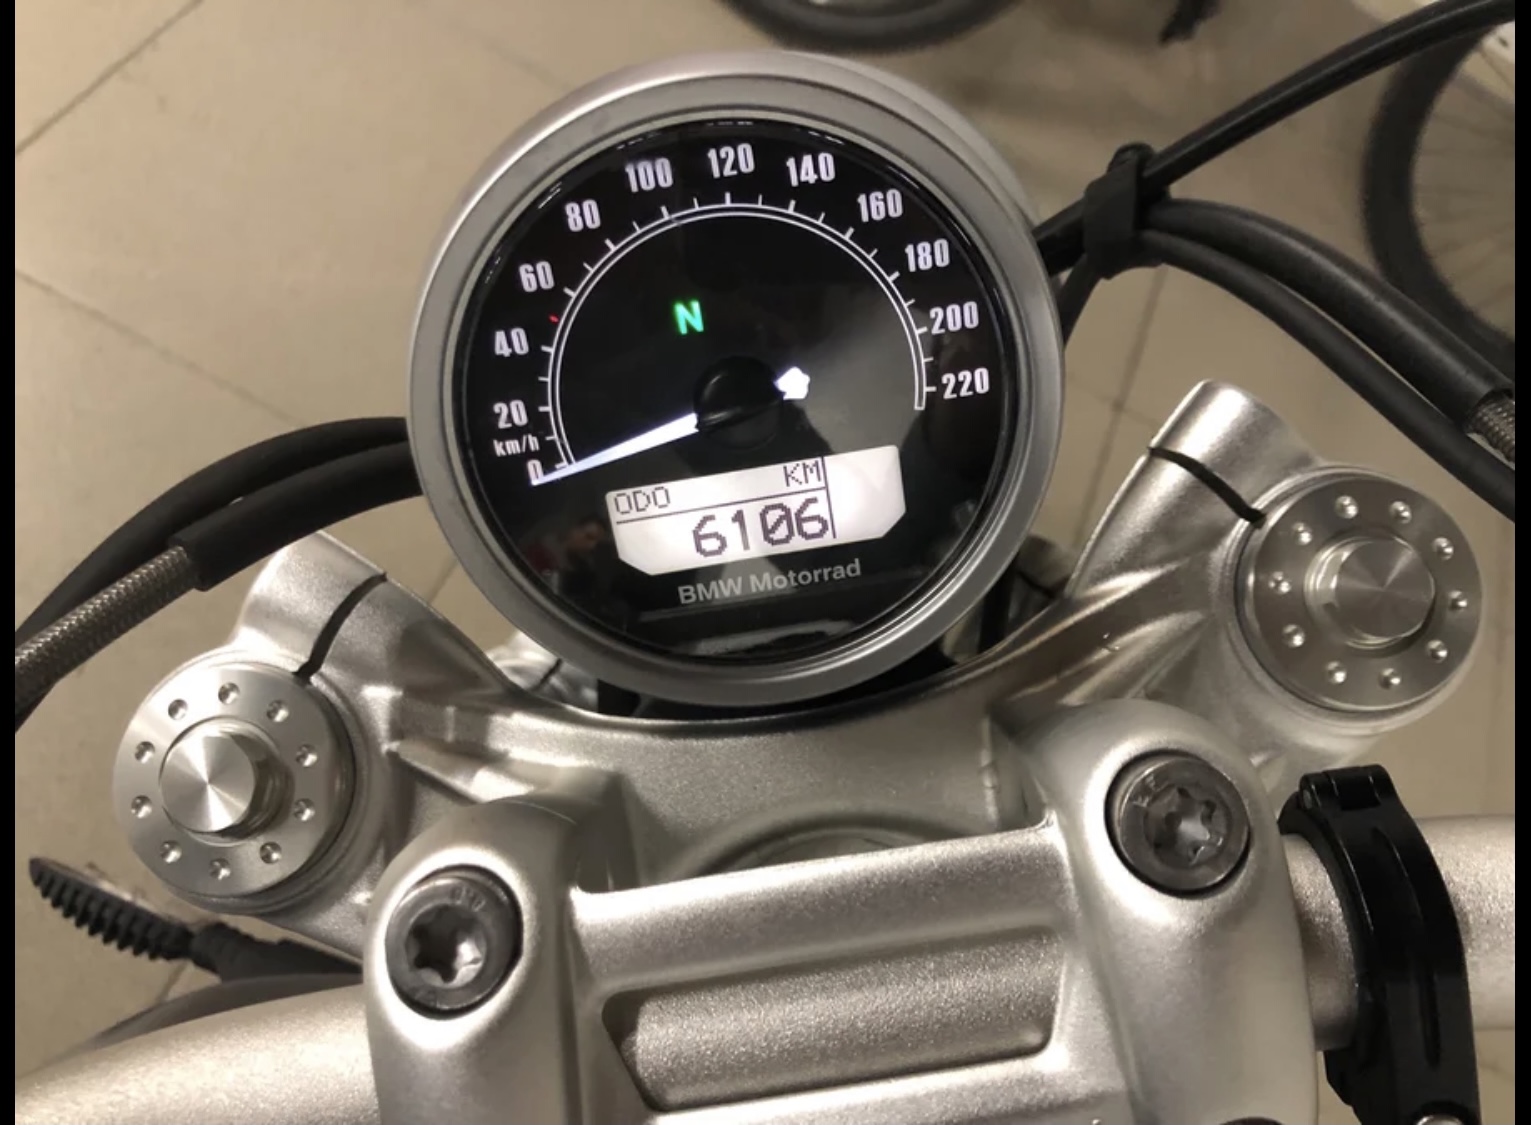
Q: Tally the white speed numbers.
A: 12